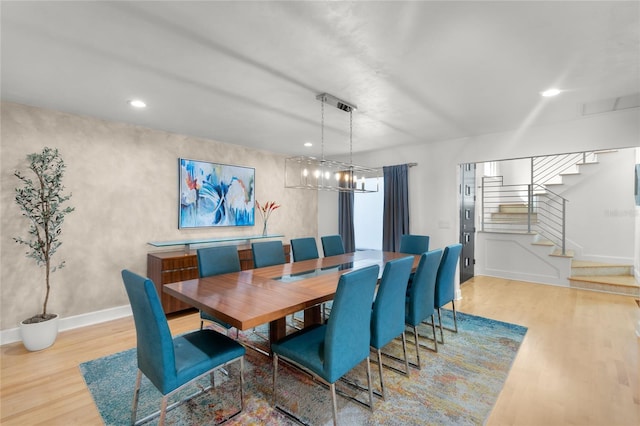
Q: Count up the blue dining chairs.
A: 10